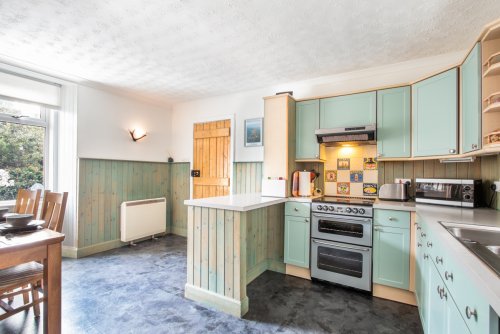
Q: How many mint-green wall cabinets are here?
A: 5